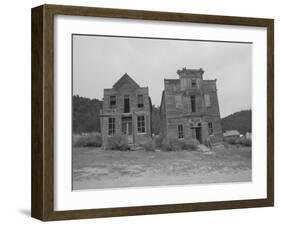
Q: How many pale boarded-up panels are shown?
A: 2